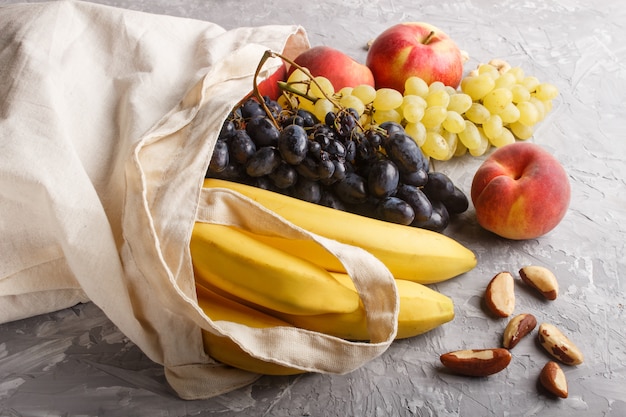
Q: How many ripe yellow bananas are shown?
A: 4